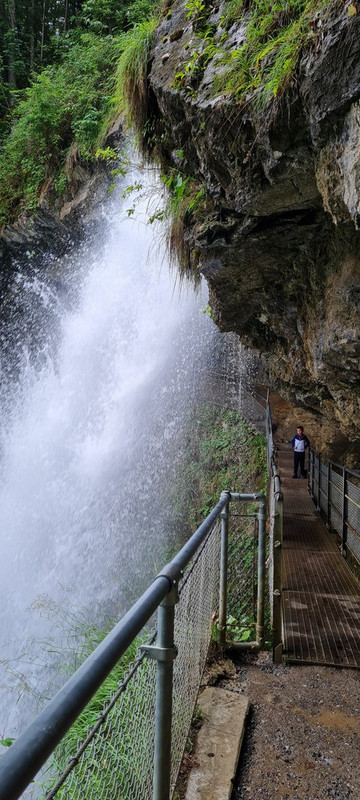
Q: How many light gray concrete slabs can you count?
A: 1